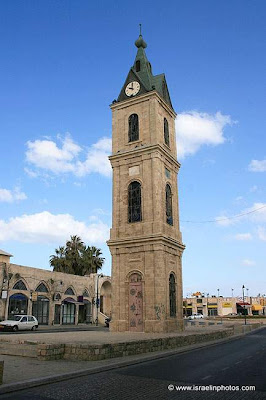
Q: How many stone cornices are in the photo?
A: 3